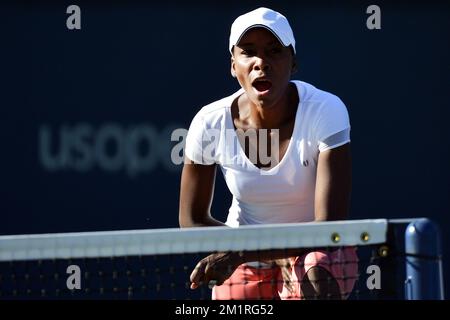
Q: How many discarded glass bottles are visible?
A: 0